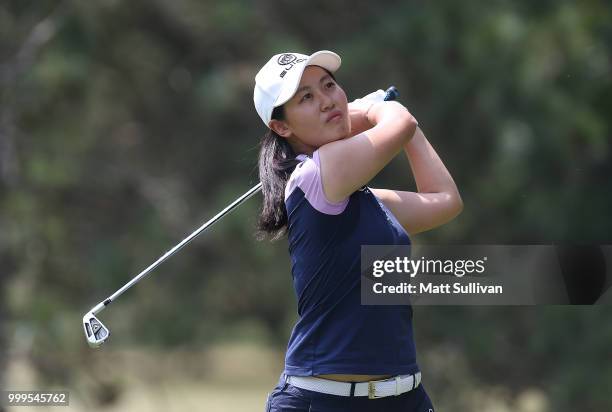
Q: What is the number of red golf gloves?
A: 0